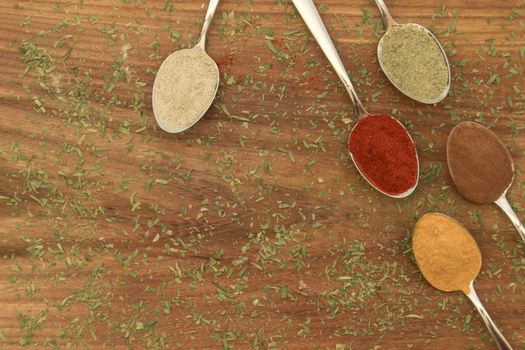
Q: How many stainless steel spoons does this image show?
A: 5